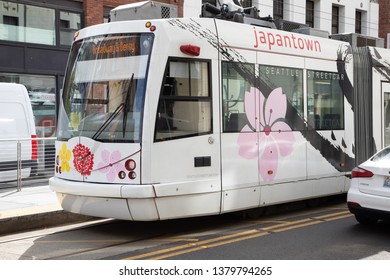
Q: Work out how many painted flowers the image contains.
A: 4